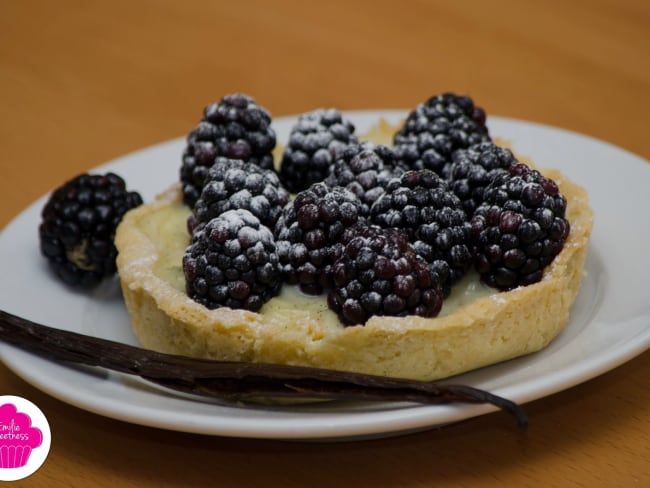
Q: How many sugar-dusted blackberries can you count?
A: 11